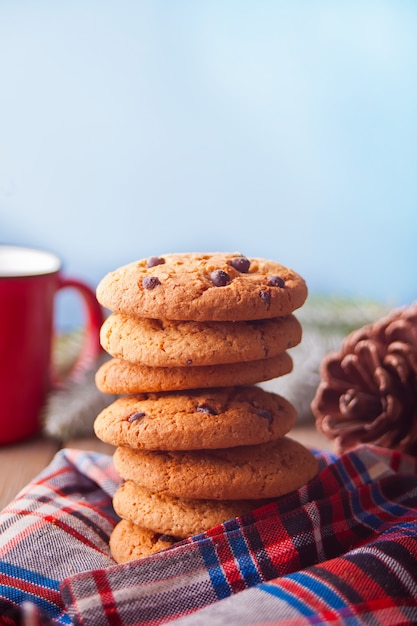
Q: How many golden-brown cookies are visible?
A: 7